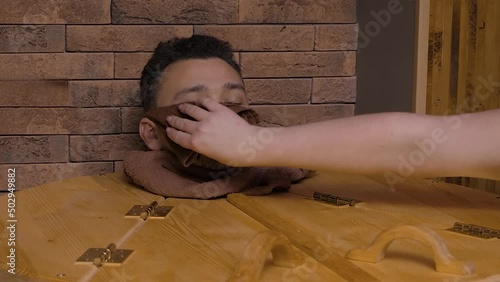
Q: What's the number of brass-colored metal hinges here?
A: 4